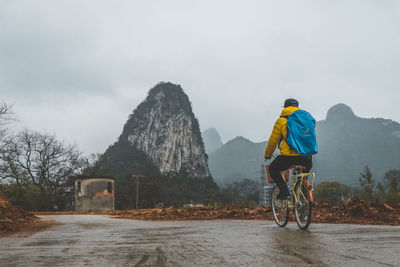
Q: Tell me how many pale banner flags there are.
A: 0